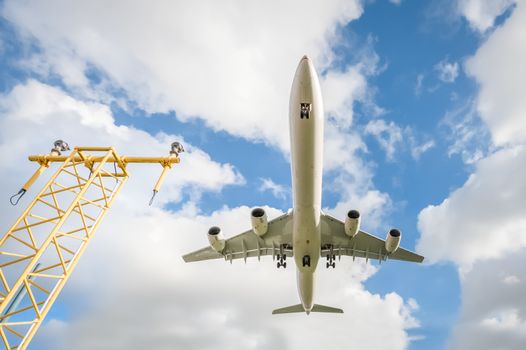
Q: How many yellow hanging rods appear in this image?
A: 2